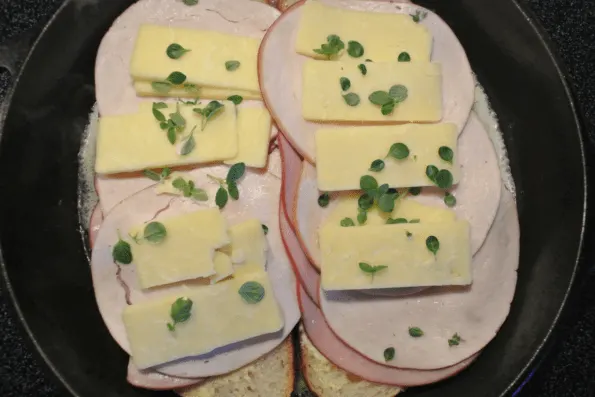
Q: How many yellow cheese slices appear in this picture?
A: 11